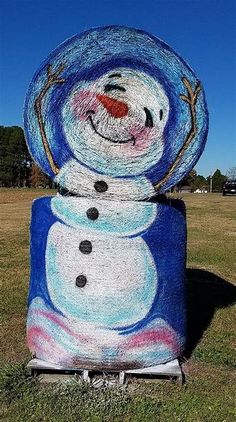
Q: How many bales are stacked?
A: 2